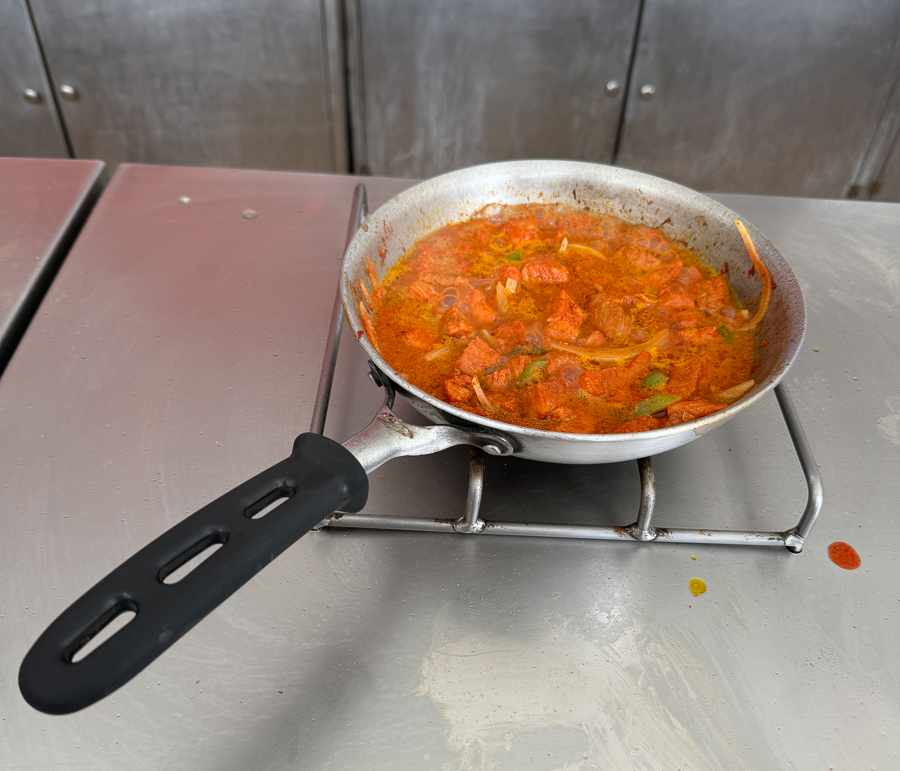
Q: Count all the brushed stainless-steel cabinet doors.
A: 4